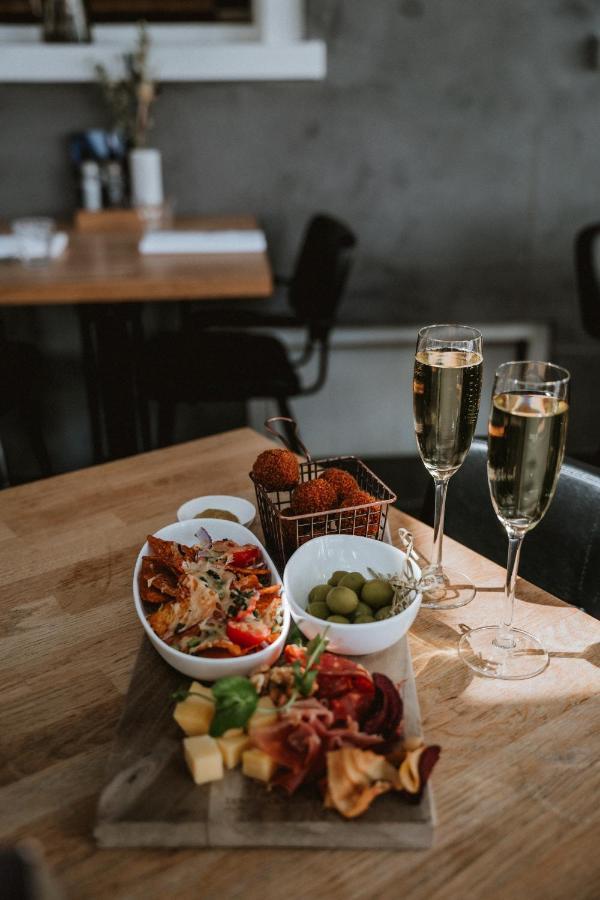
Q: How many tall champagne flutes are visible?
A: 2